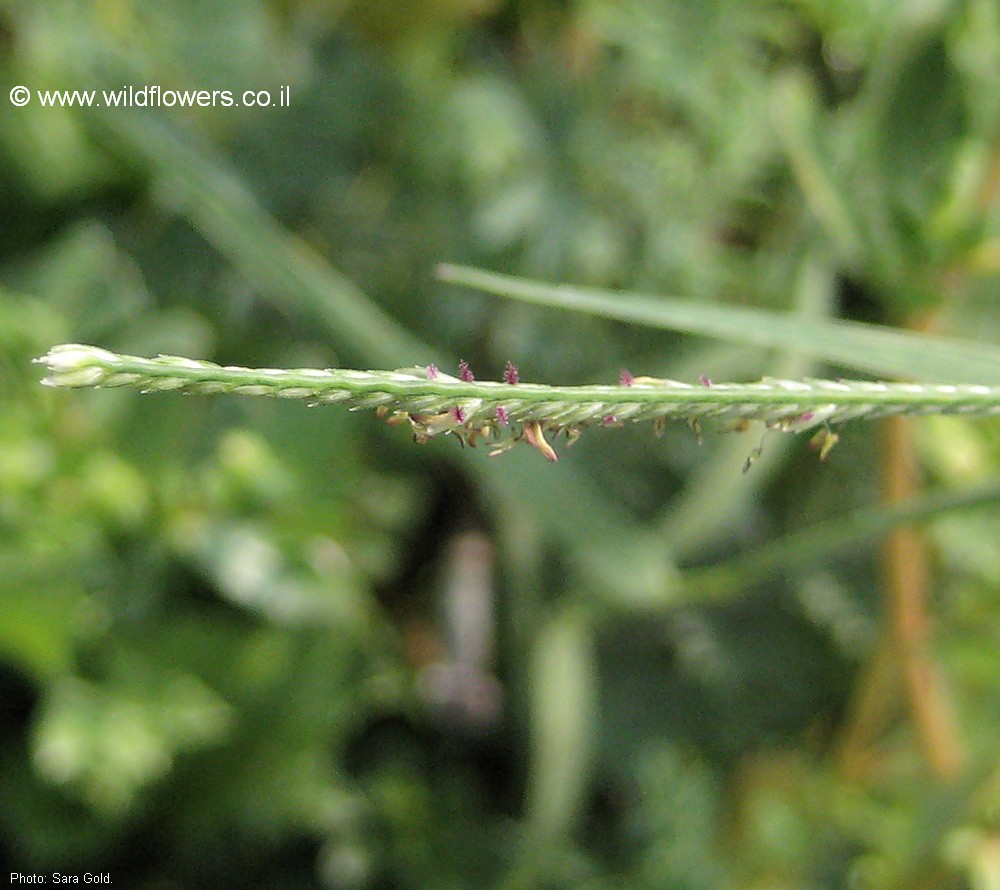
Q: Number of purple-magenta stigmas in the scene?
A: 9